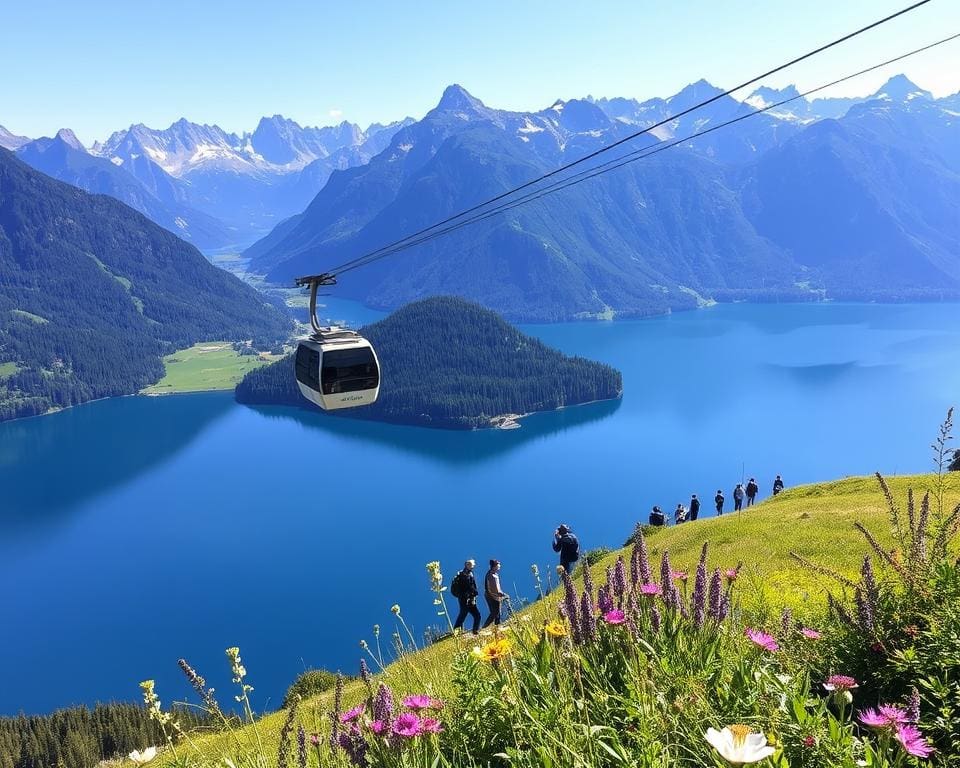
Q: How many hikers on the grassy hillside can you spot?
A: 10